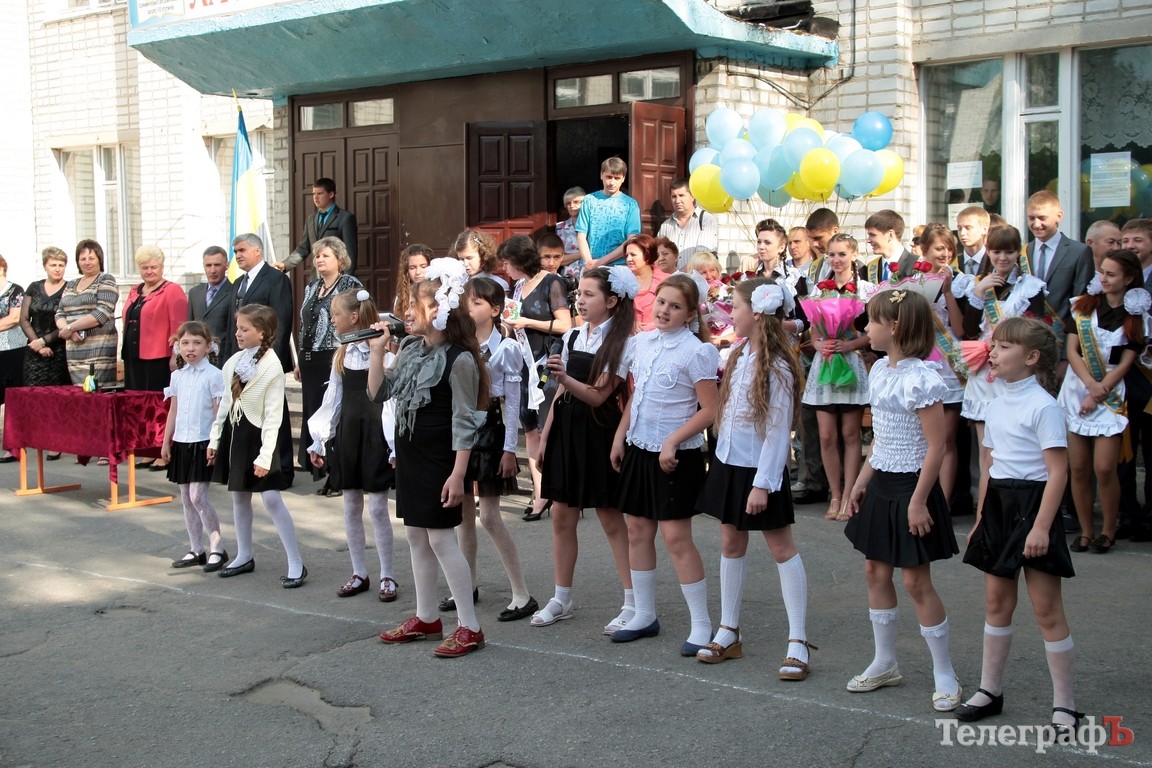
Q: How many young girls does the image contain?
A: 10